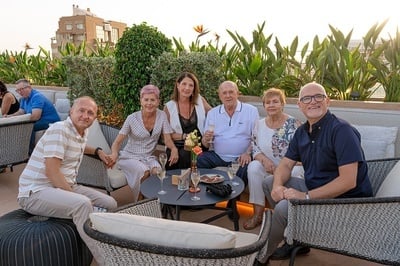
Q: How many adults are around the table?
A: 6